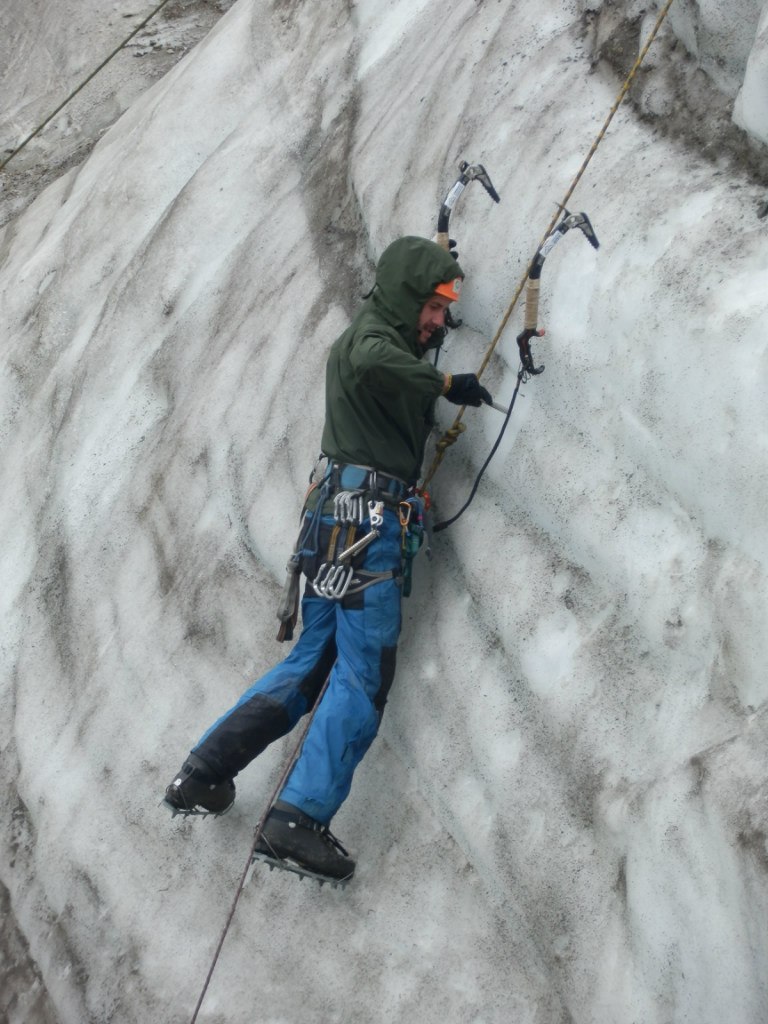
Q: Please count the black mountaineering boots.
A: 2